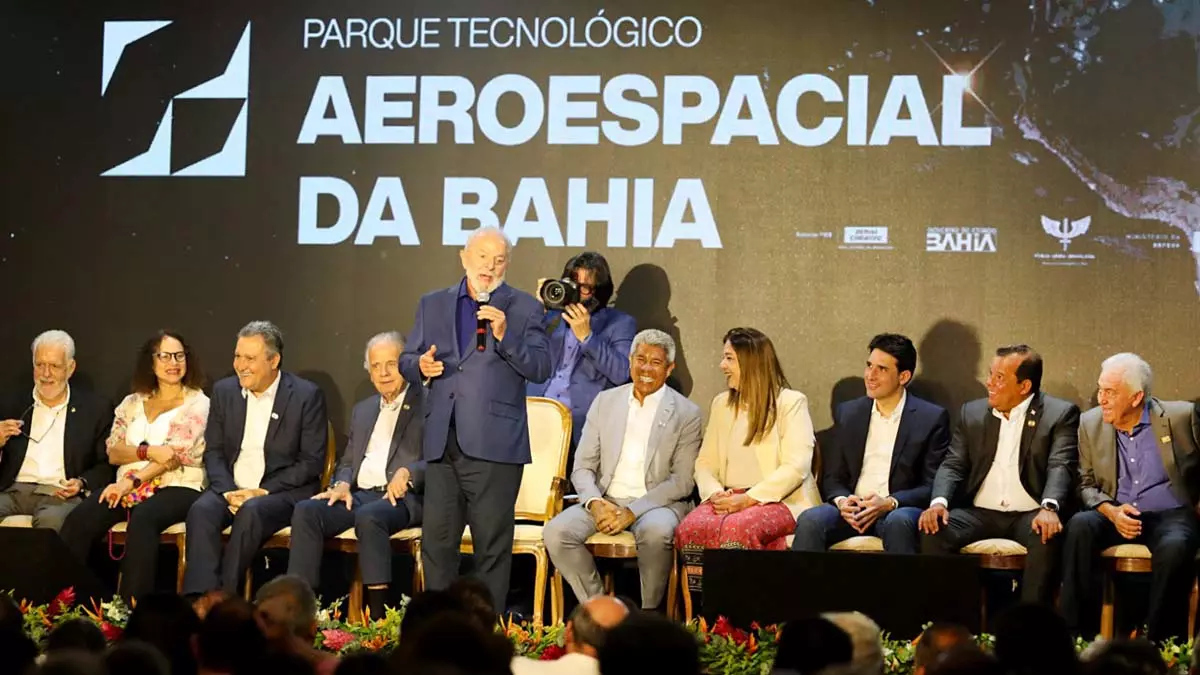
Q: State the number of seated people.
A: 9